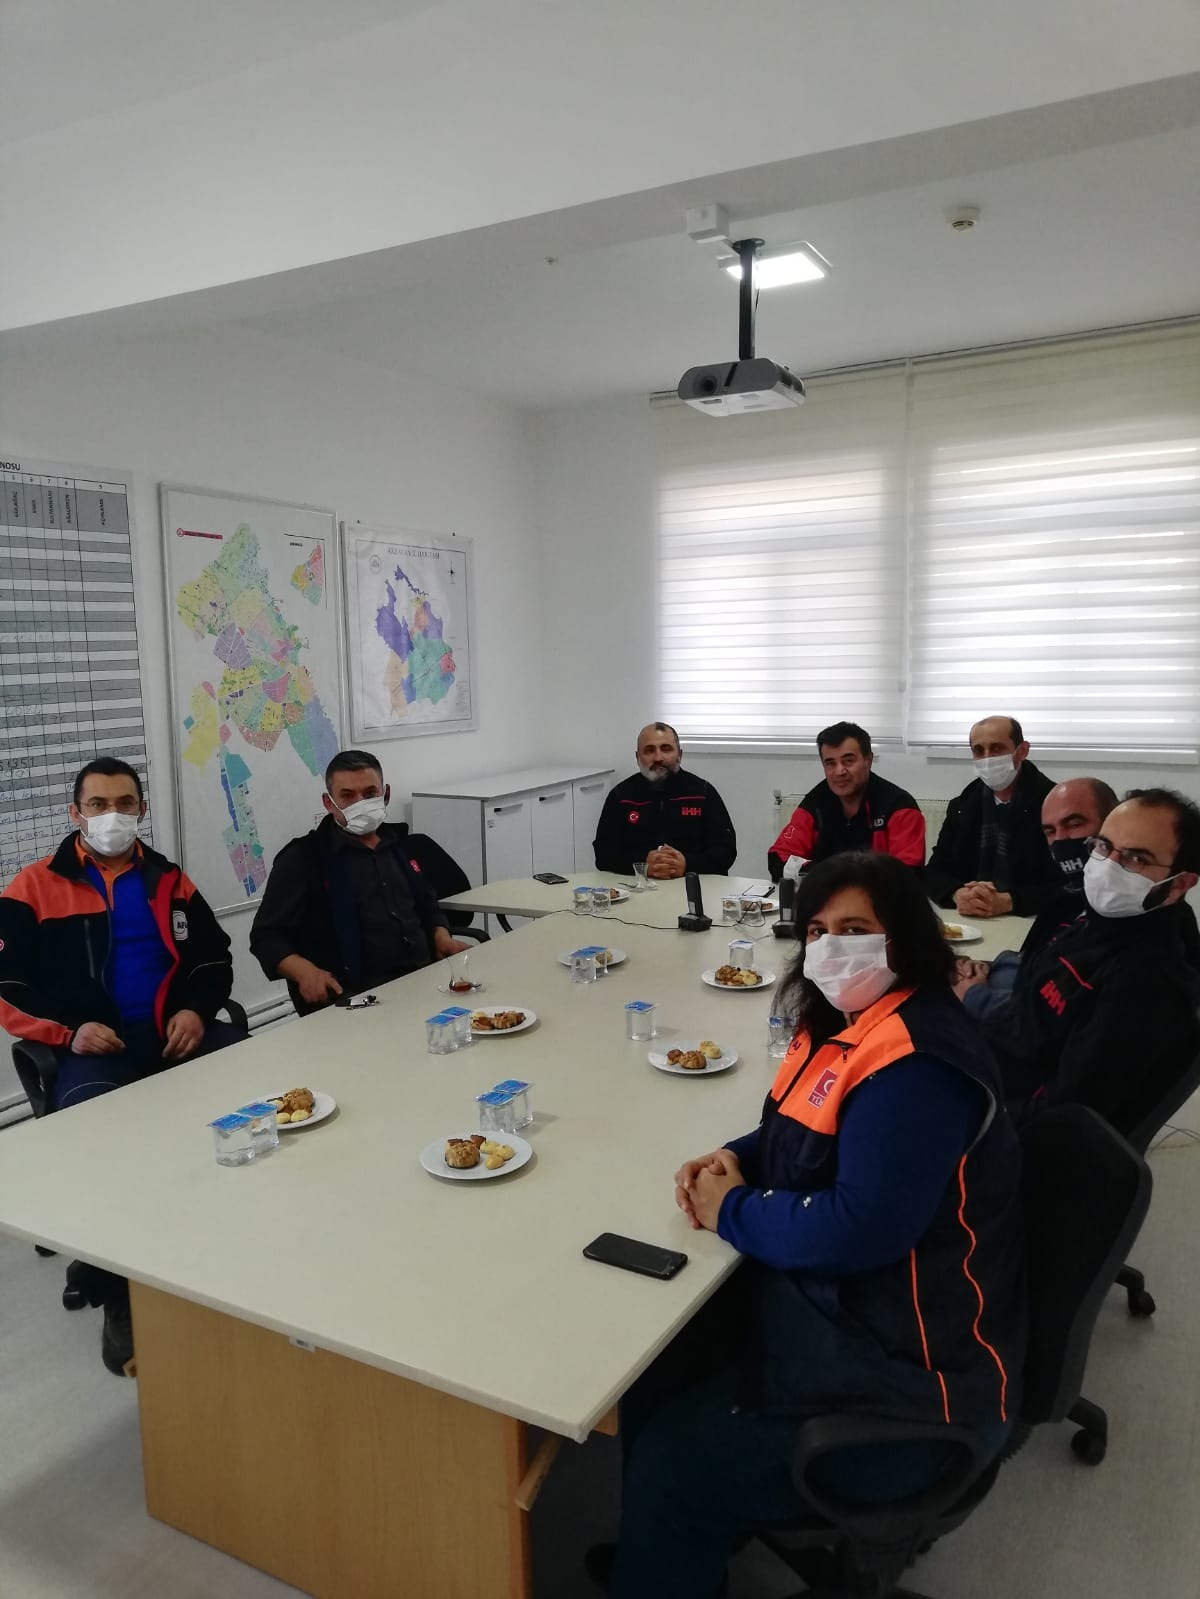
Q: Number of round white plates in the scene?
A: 9